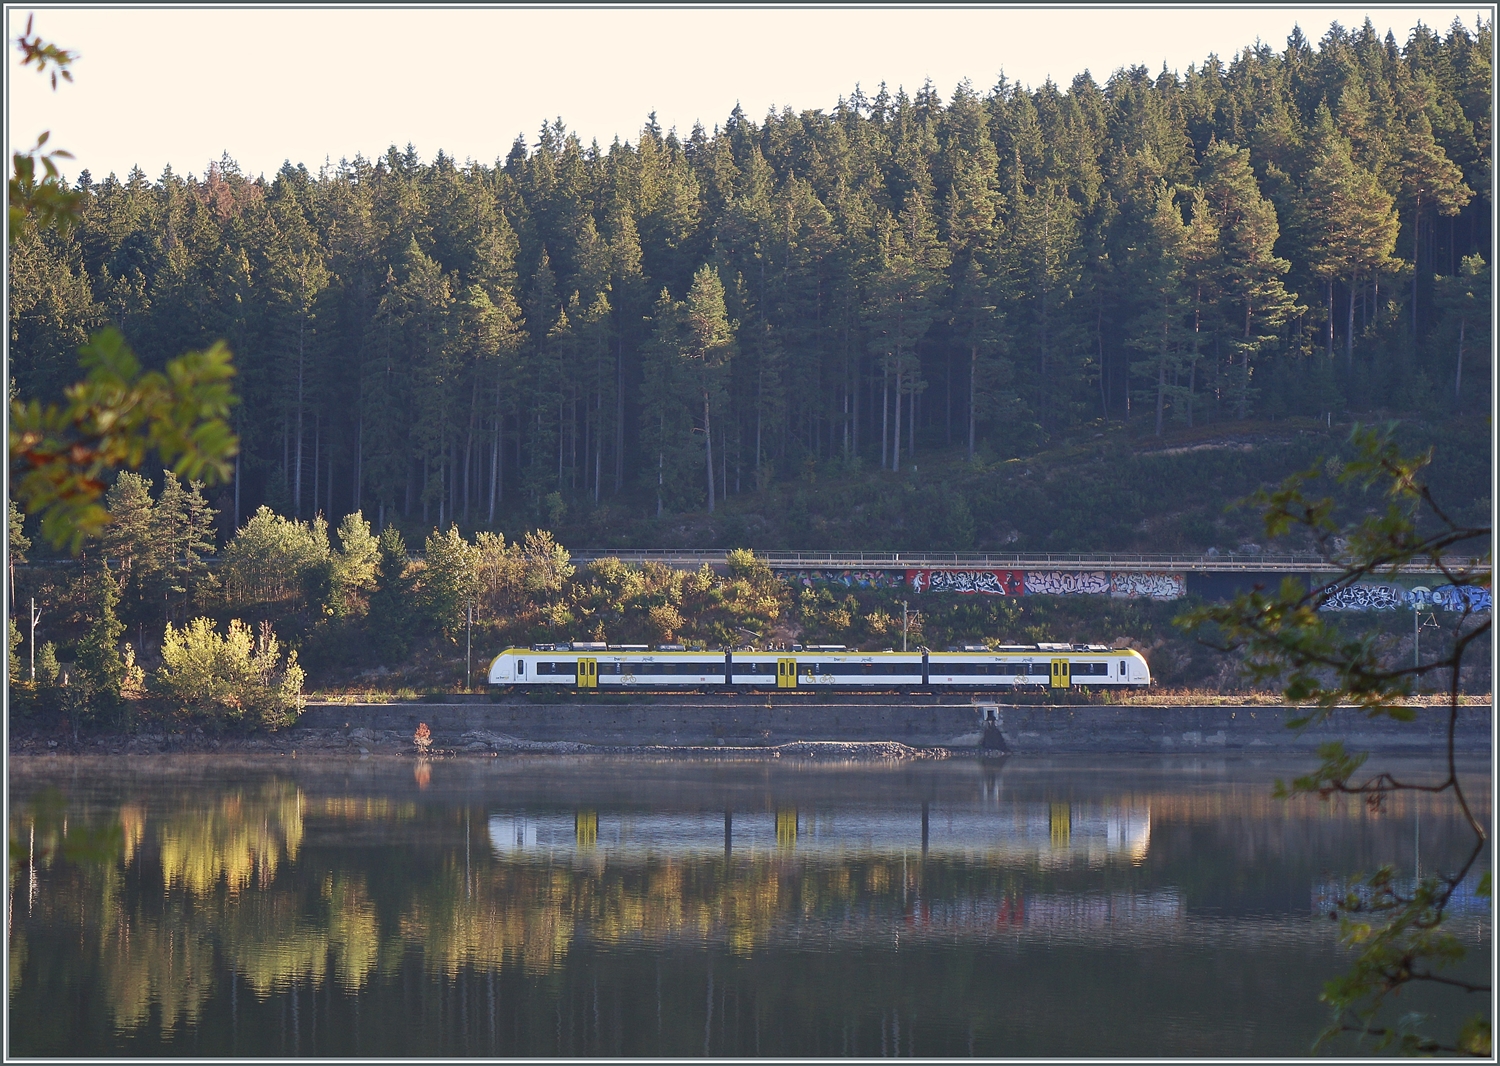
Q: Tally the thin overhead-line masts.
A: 4